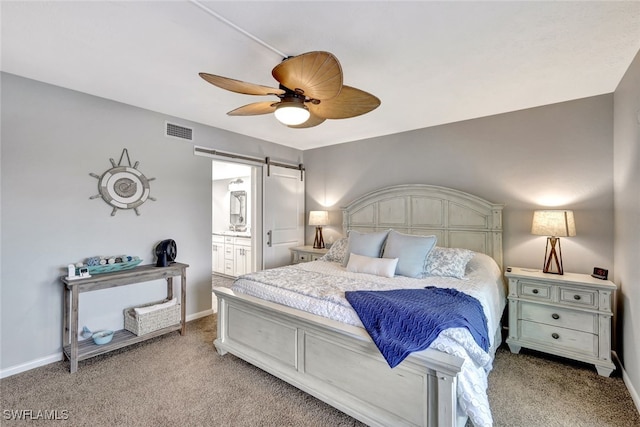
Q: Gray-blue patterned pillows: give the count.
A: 2